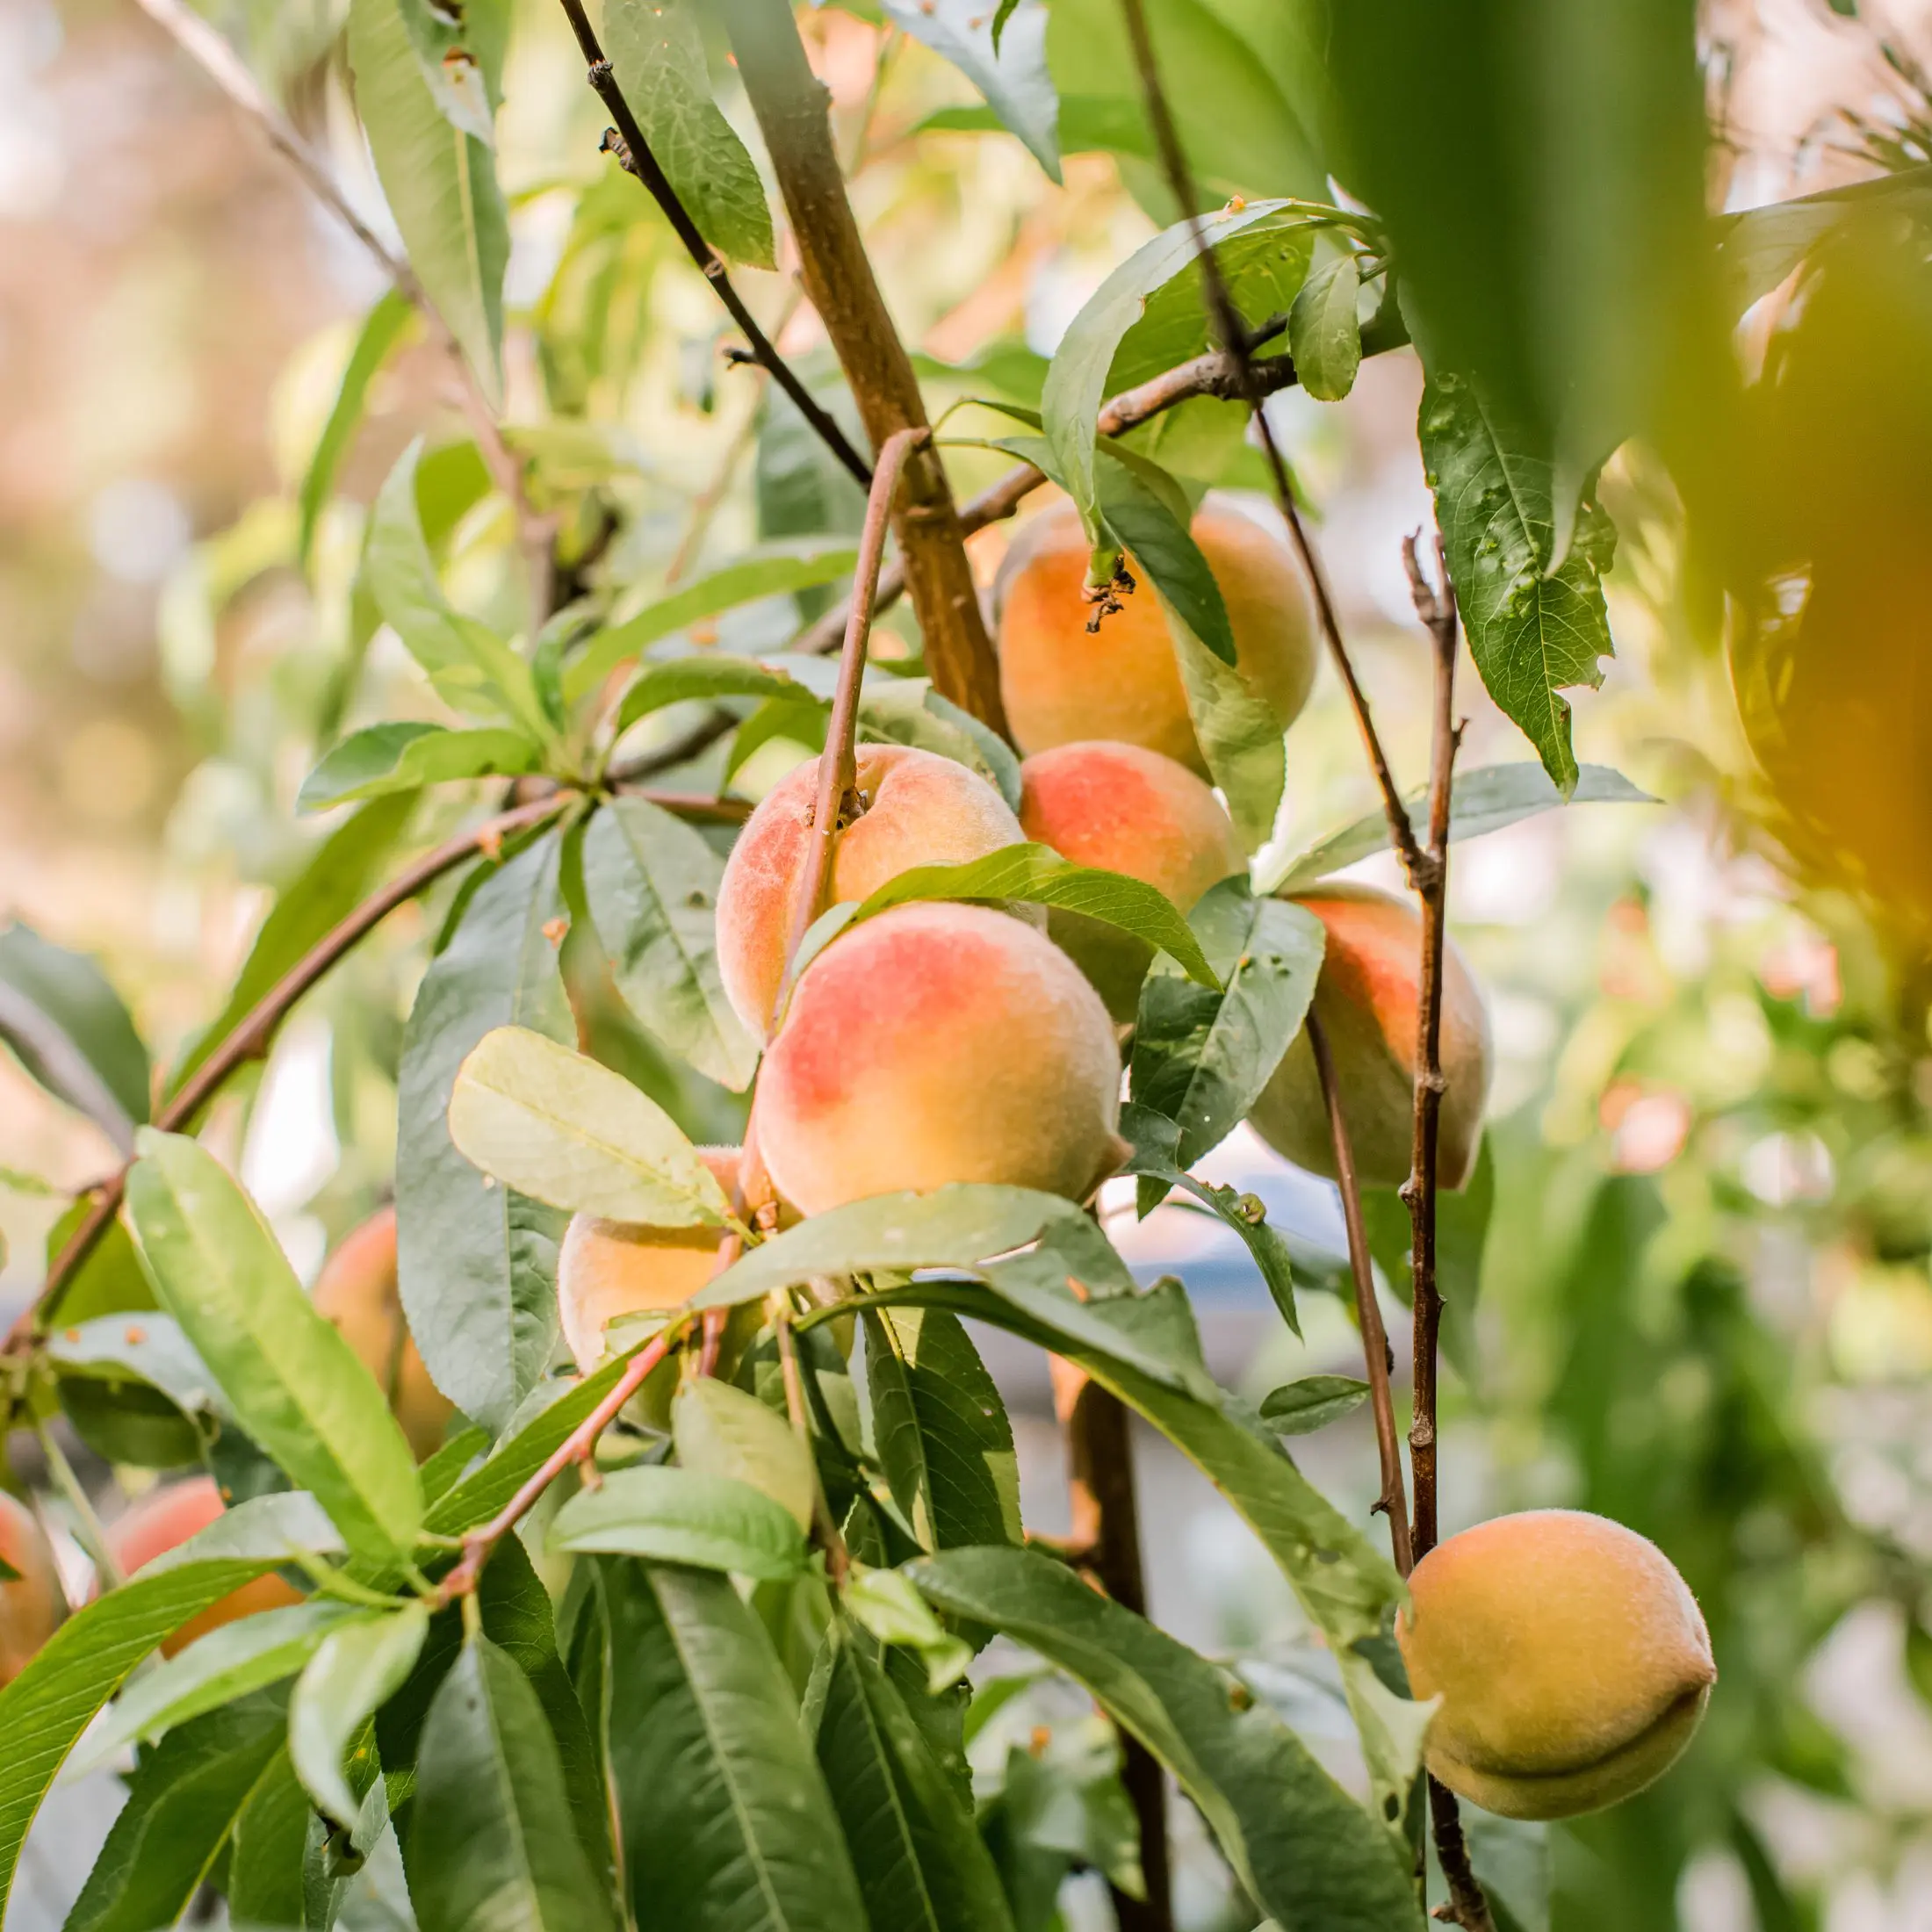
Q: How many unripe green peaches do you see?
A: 0